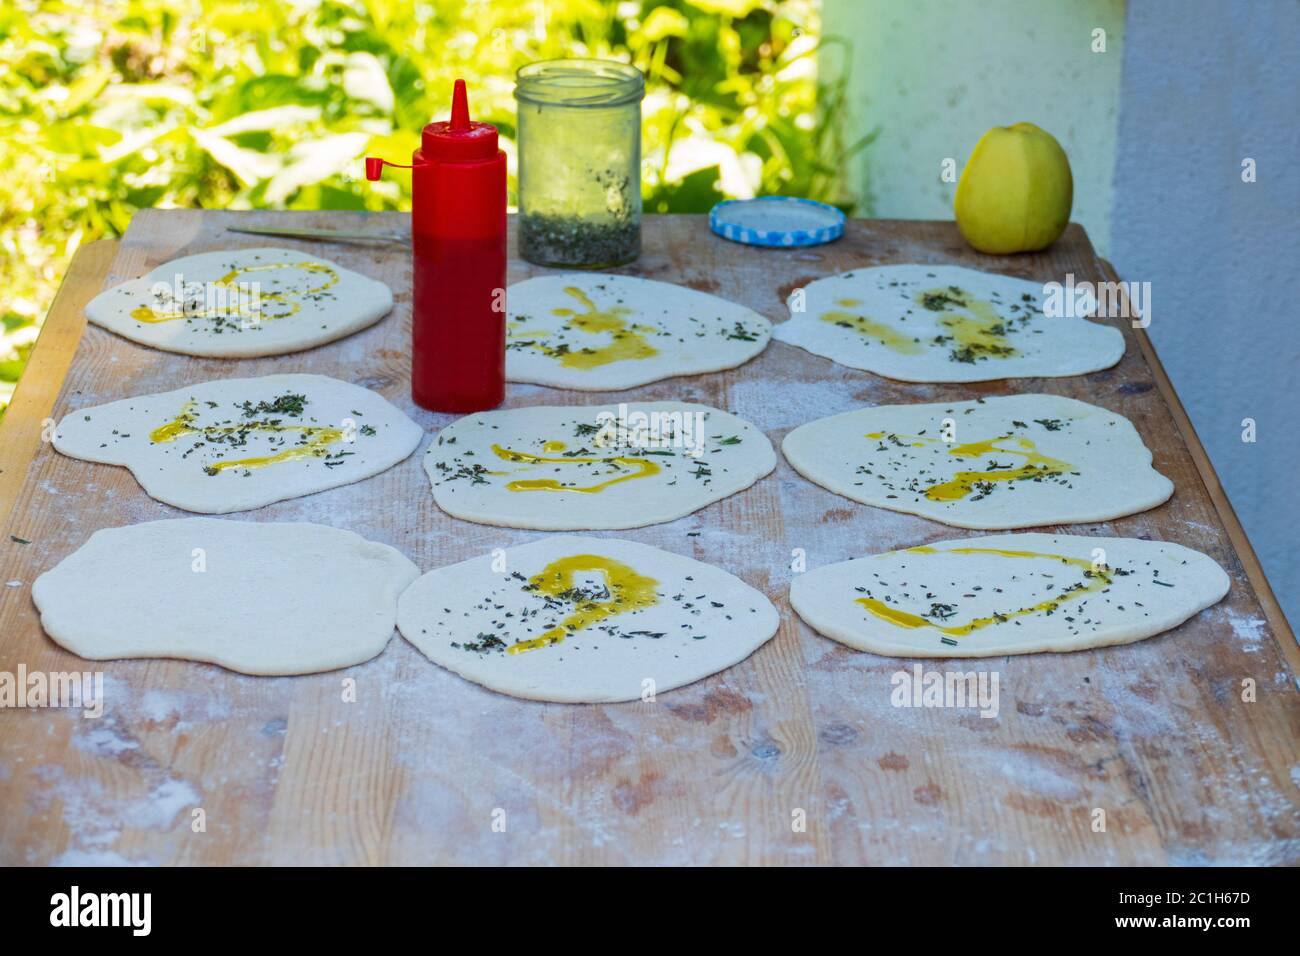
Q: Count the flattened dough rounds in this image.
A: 9